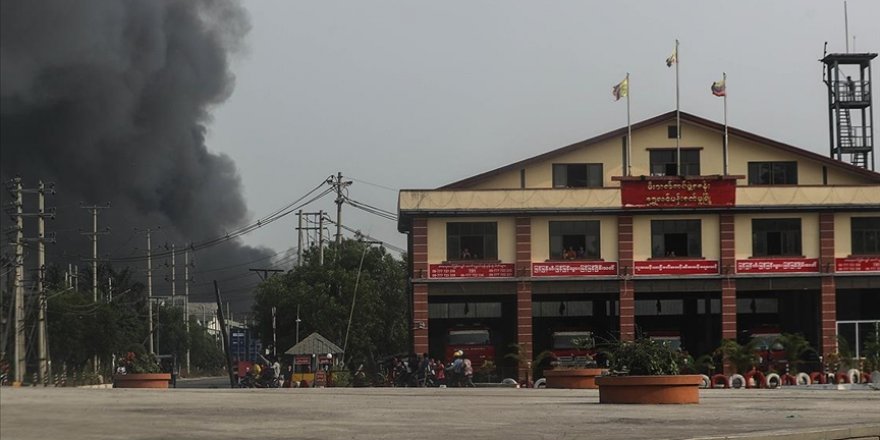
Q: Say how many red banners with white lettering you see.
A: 5